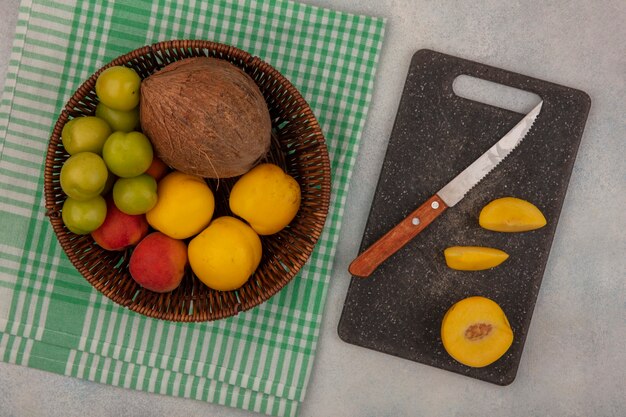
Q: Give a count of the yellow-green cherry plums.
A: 7